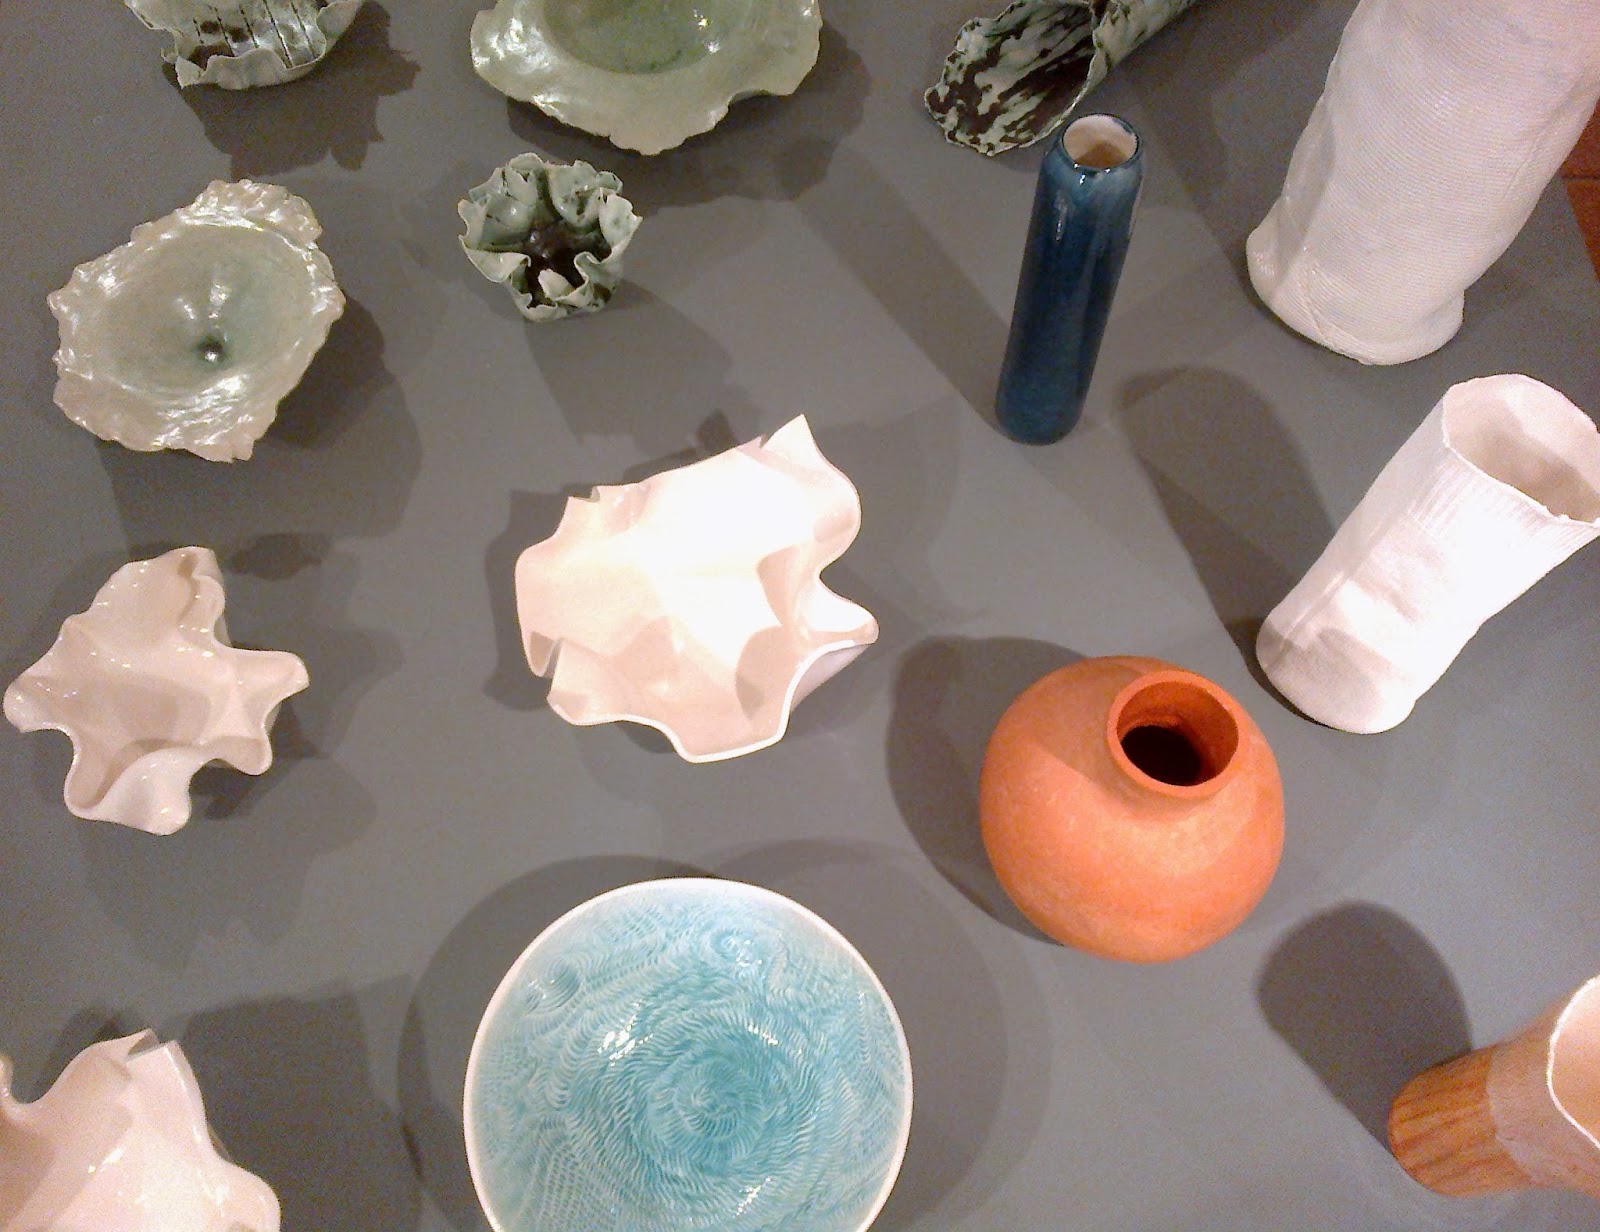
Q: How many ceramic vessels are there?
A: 14